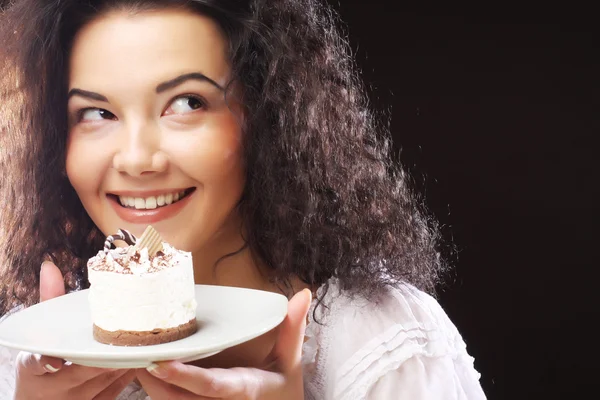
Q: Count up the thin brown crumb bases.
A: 1